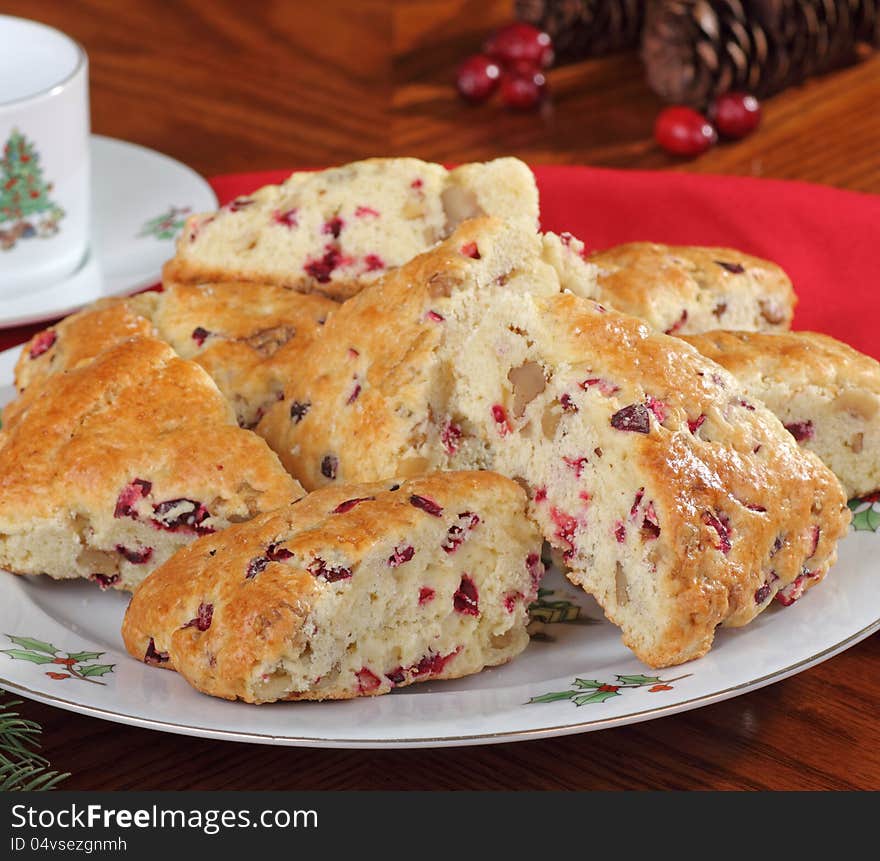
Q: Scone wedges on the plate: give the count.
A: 9